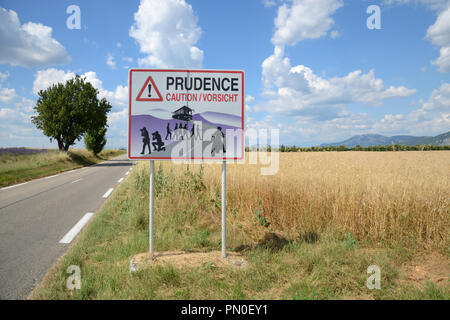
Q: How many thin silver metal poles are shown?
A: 2